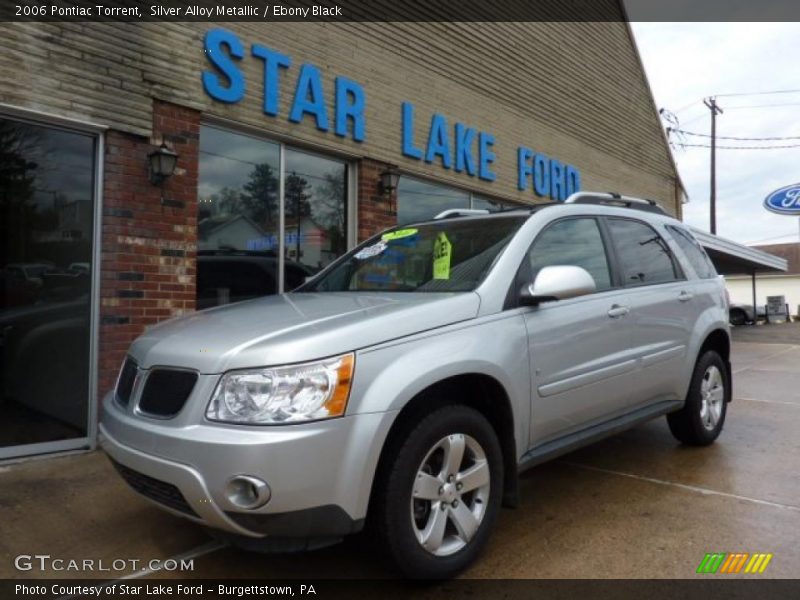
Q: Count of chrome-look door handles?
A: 2